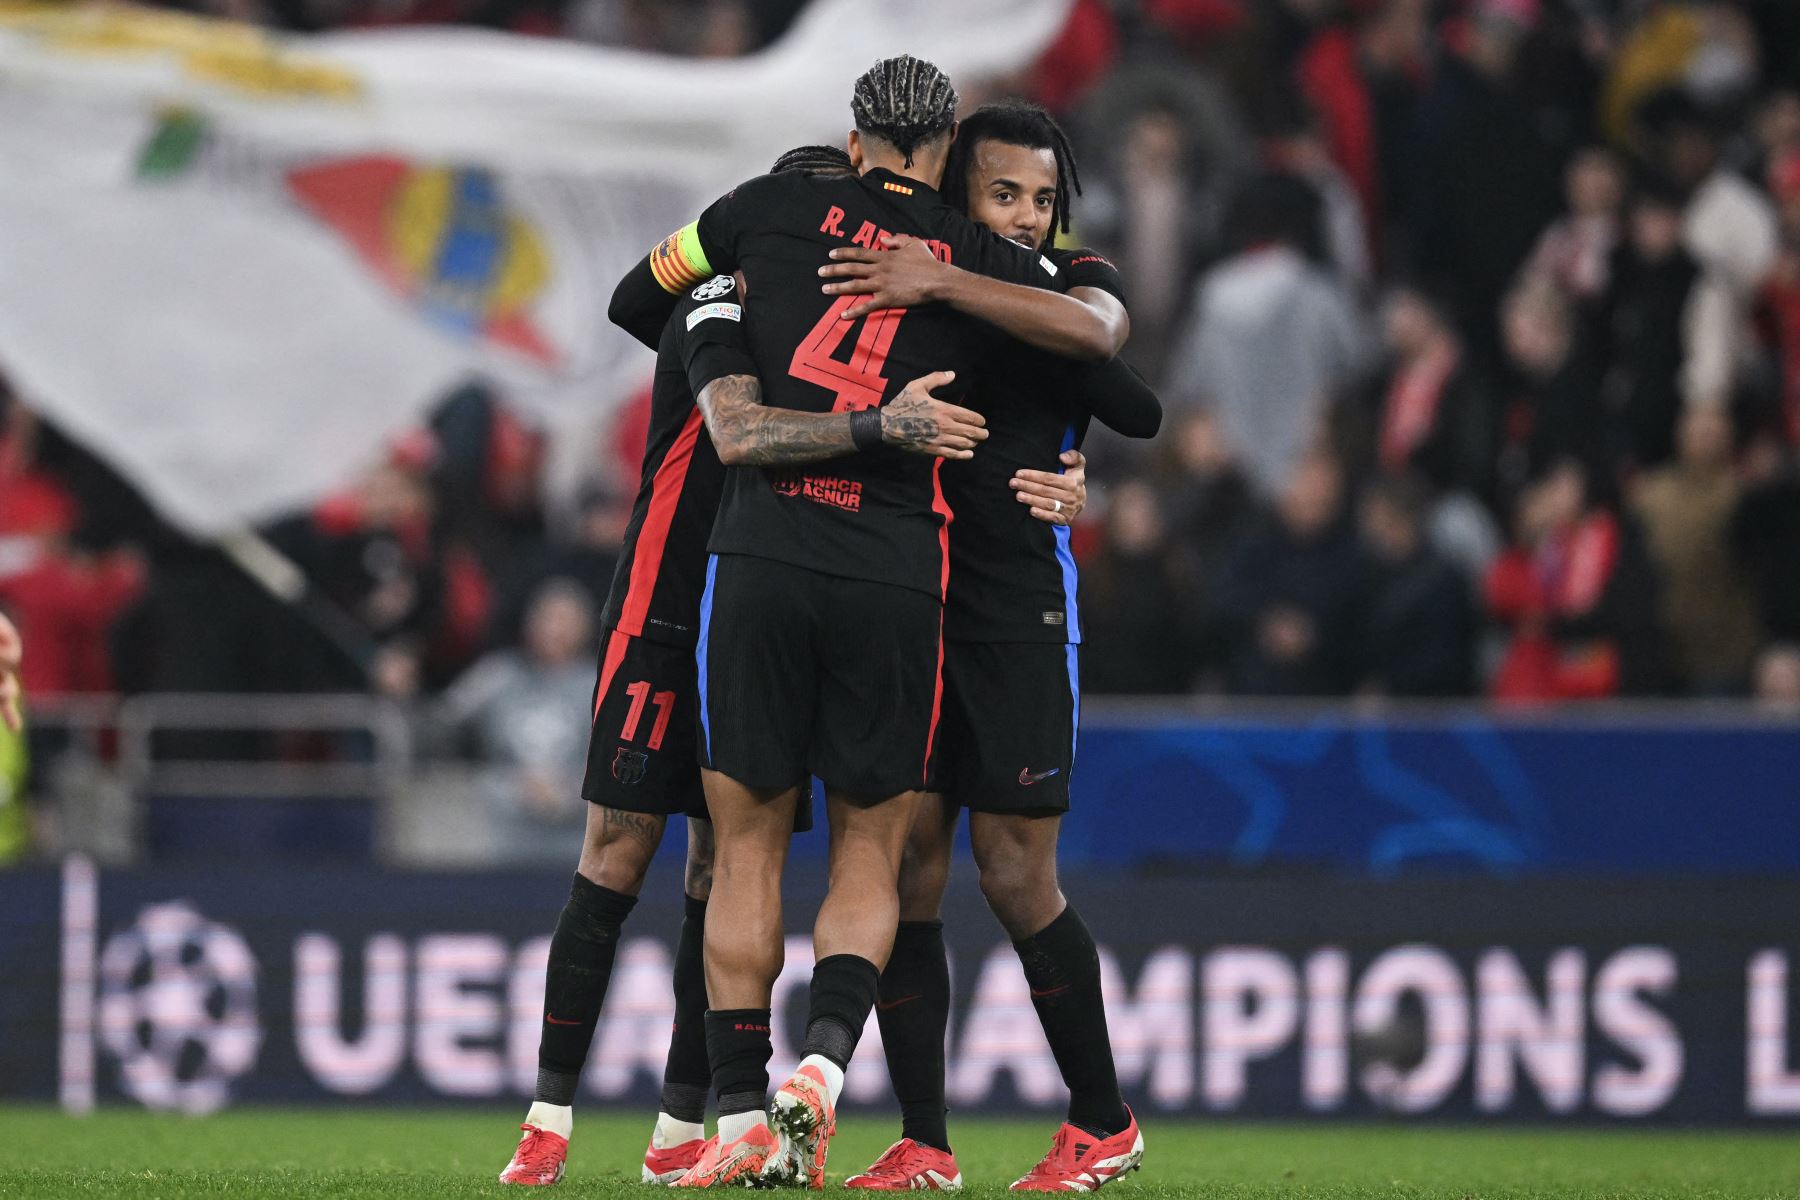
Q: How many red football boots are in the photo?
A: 6